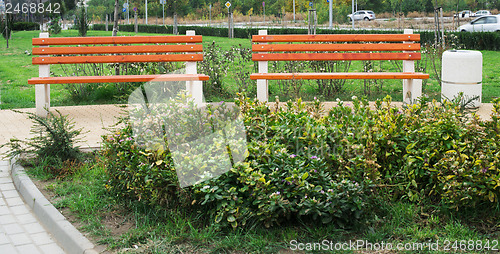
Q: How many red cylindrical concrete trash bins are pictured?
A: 0